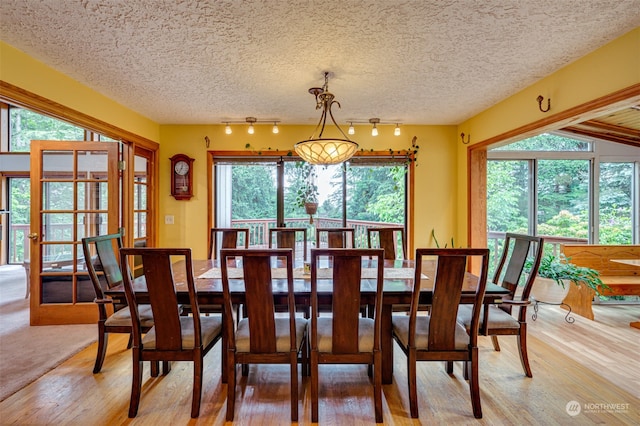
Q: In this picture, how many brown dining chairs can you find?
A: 10